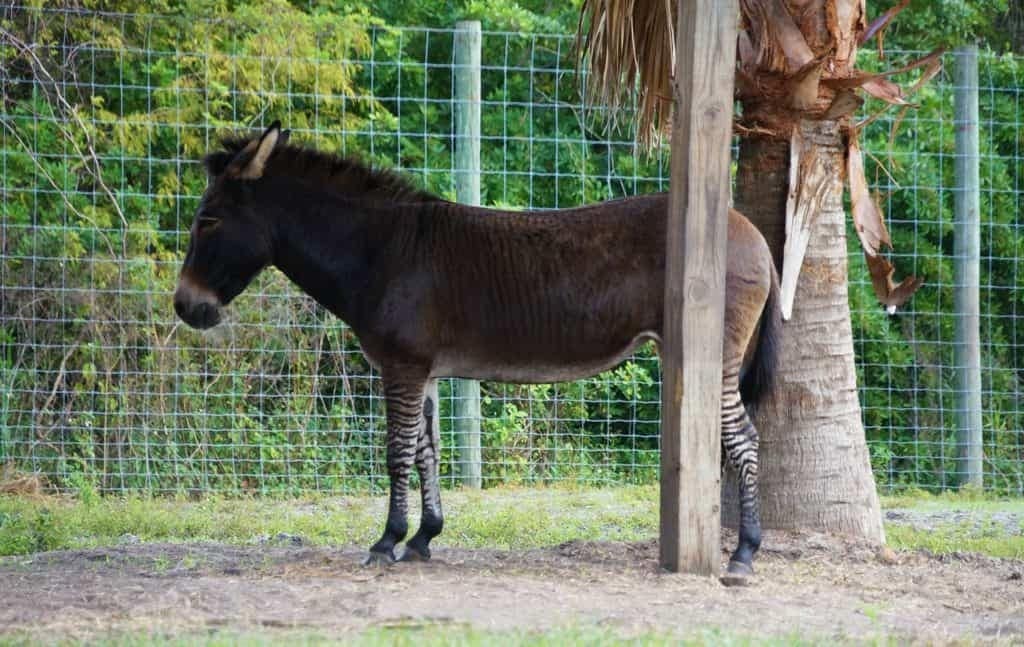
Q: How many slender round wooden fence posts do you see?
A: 2